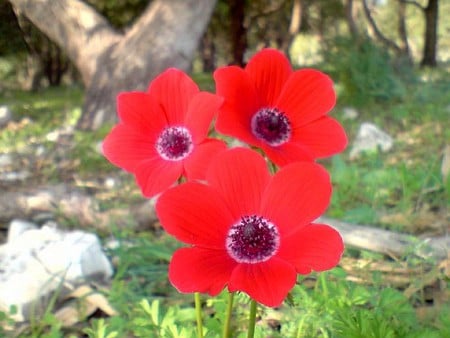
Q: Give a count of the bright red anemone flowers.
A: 3